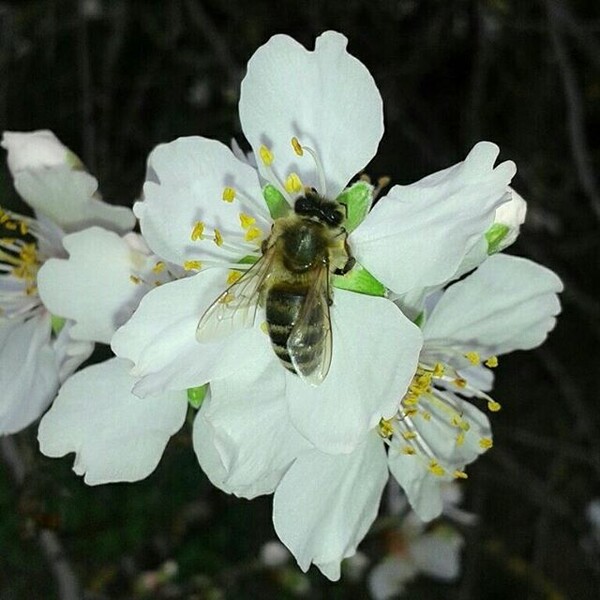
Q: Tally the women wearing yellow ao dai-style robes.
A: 0